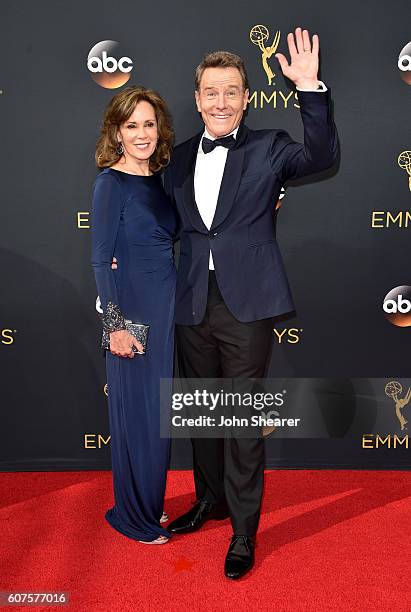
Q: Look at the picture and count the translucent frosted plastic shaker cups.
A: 0